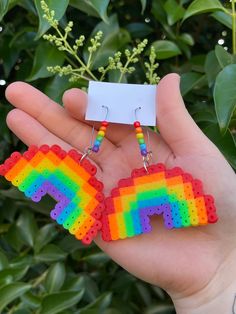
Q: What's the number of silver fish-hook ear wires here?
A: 2